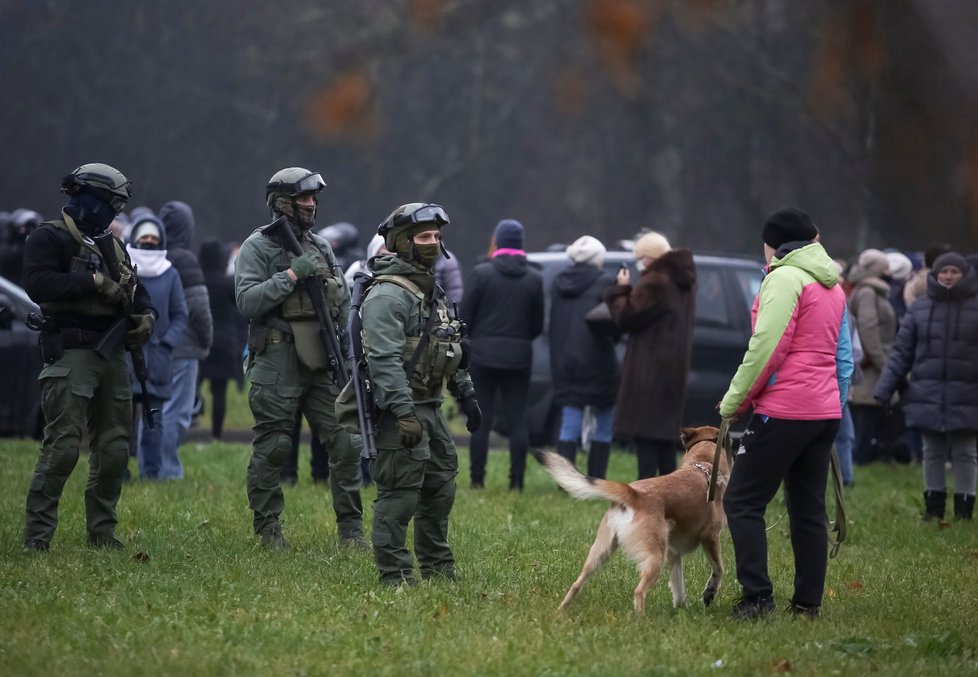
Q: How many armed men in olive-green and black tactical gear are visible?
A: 3